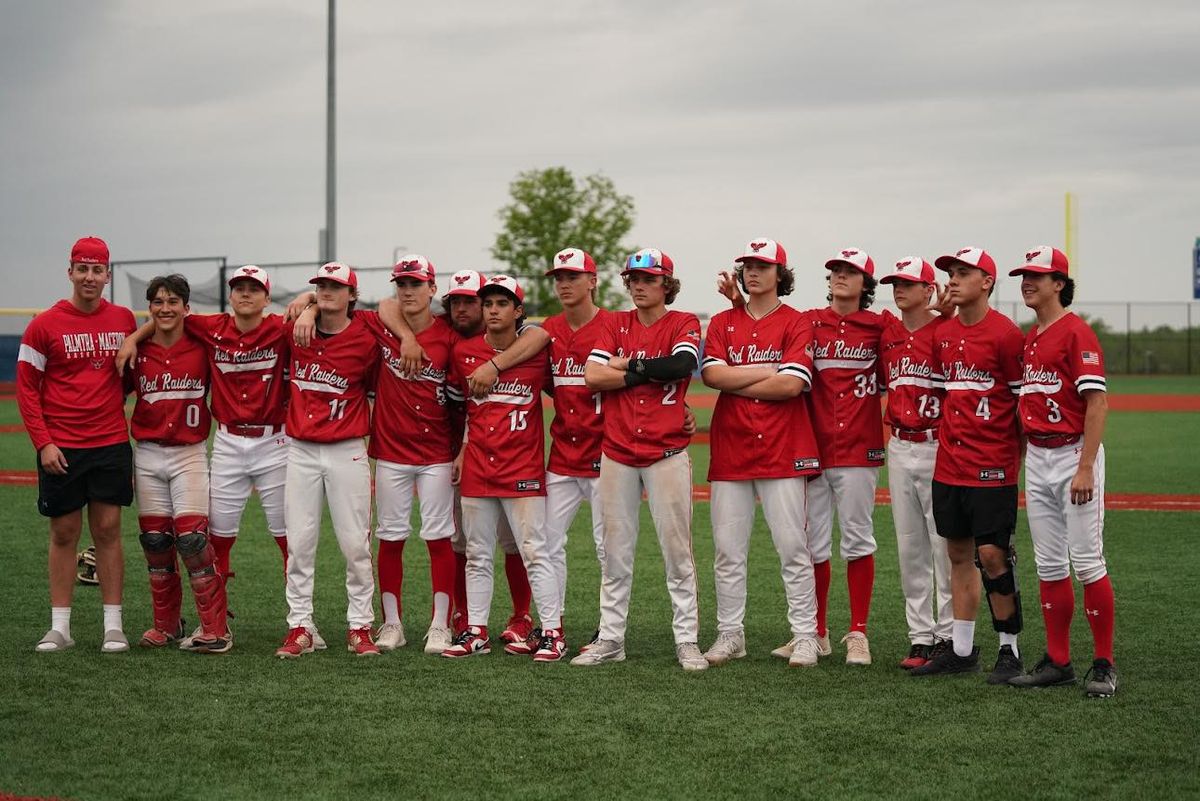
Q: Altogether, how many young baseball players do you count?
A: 14